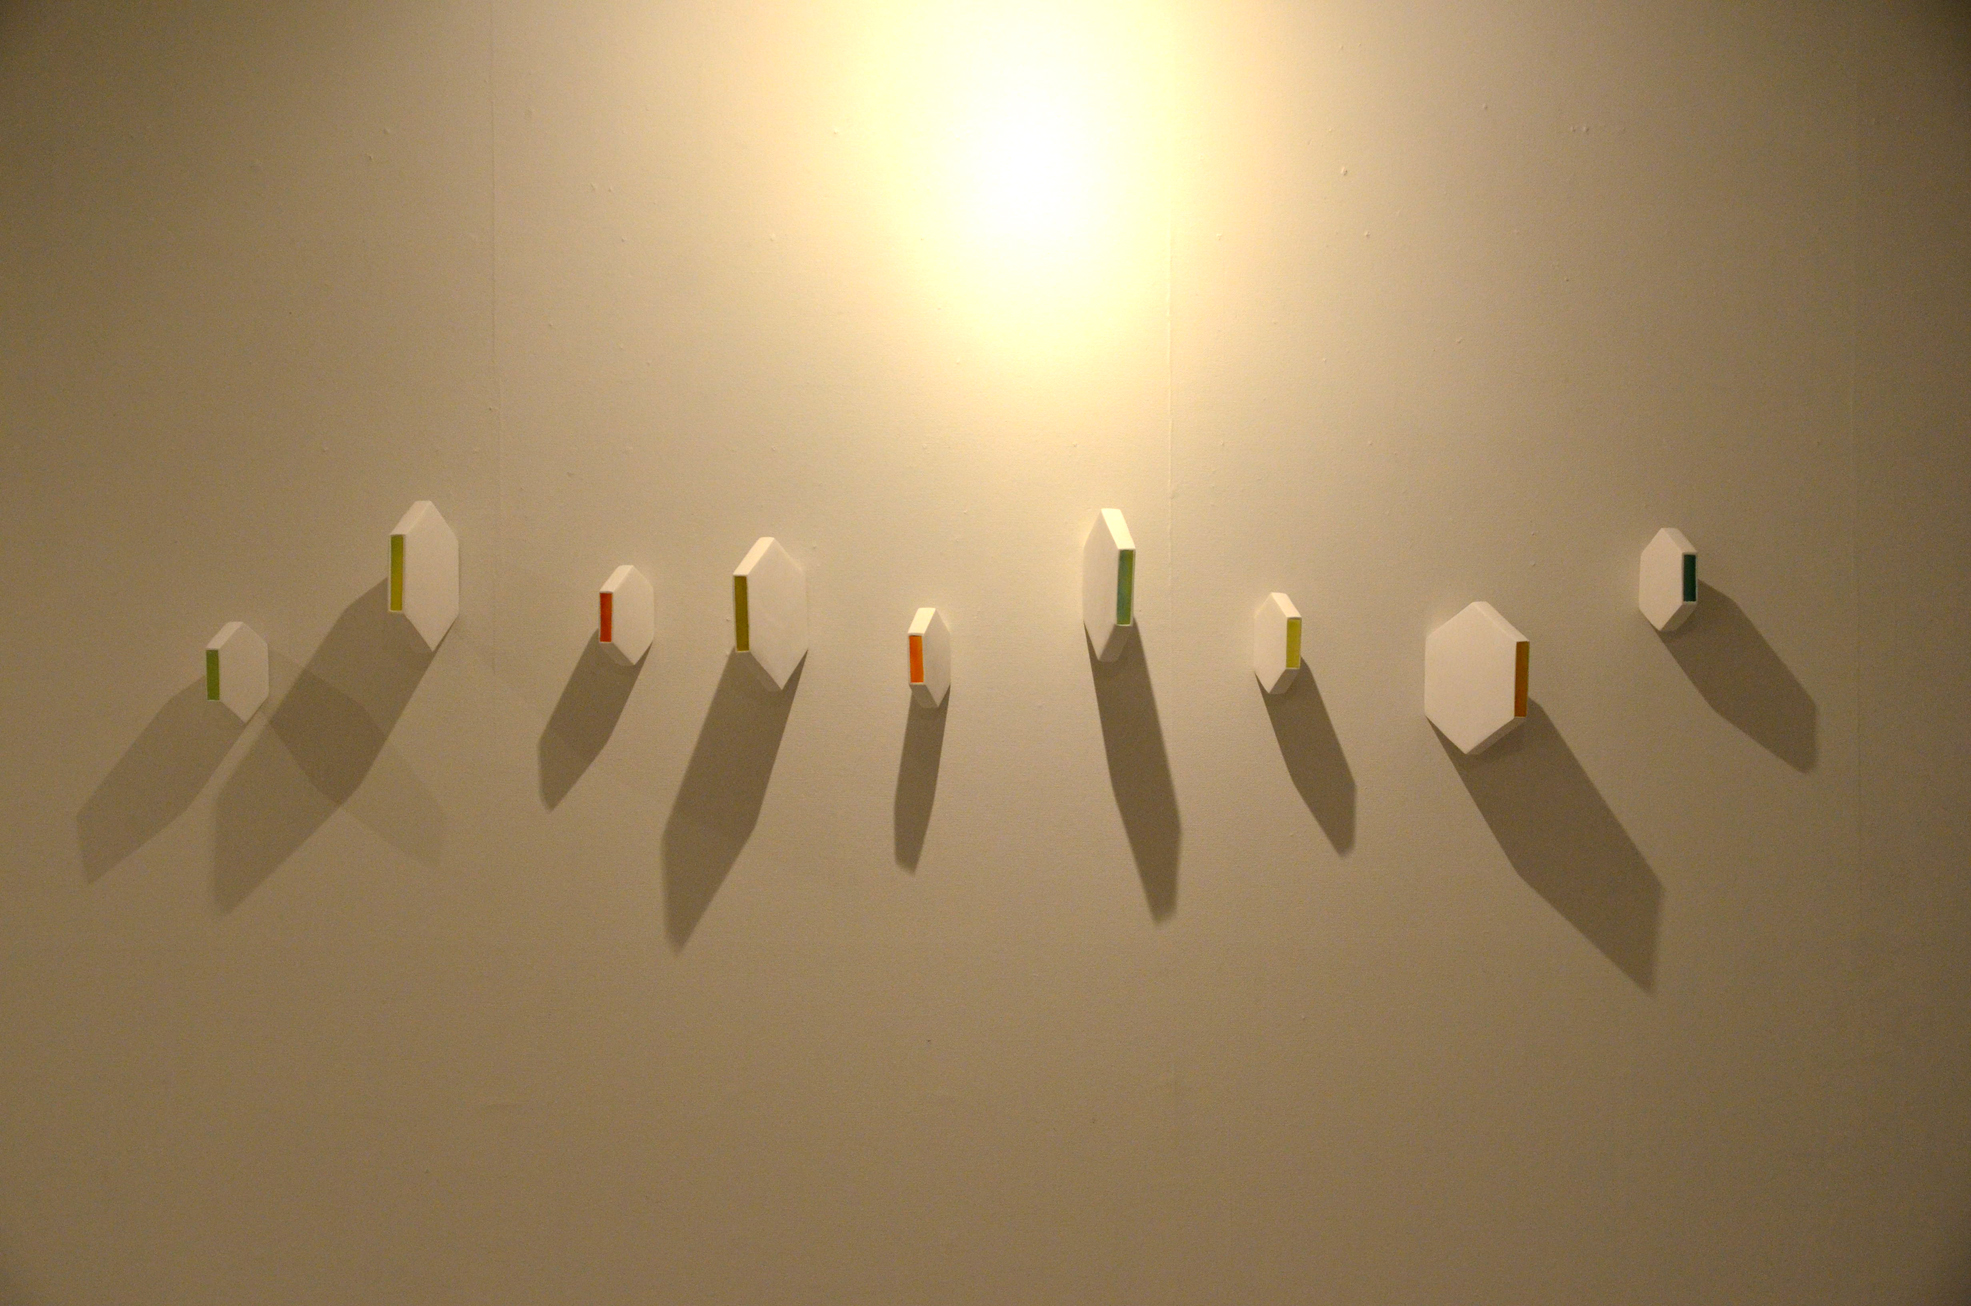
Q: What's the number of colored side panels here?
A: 9